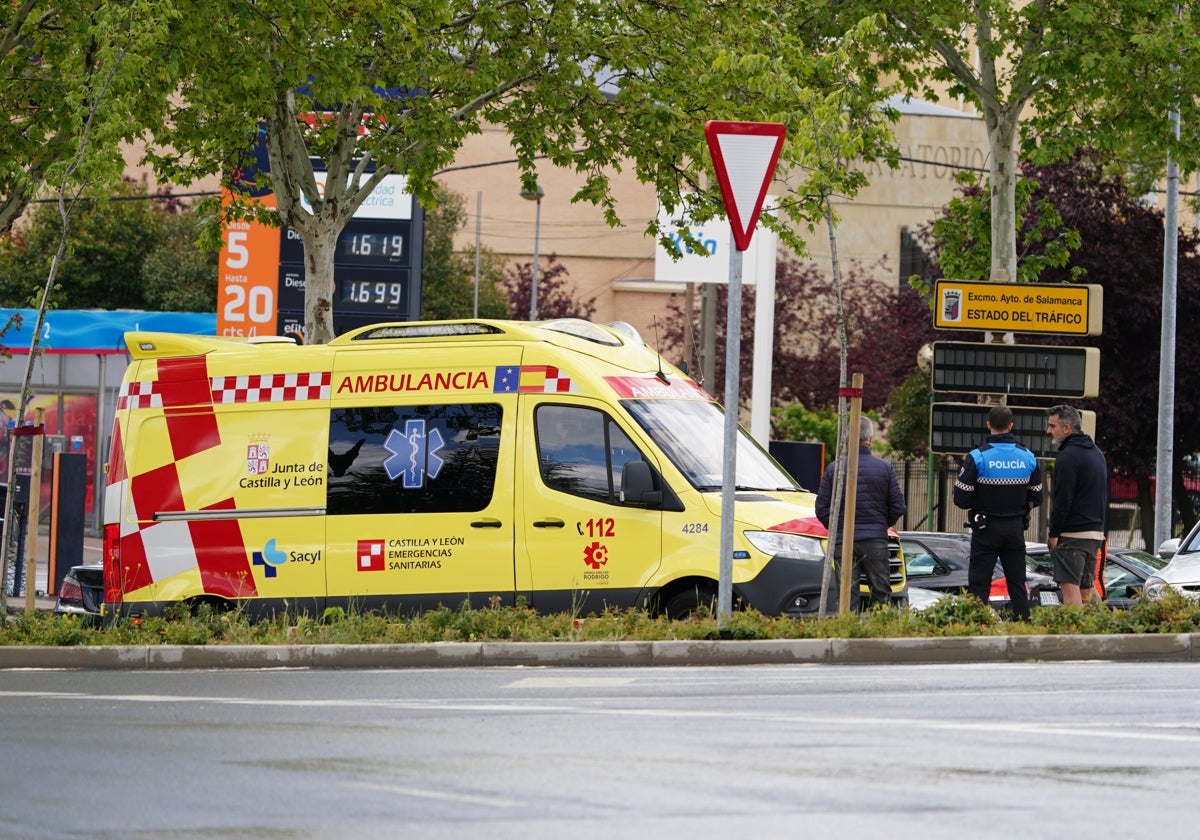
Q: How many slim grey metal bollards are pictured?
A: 0